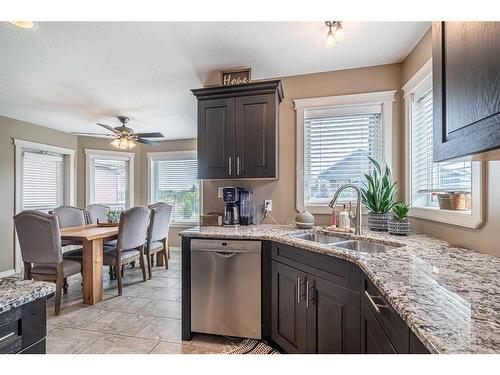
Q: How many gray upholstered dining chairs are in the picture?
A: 6